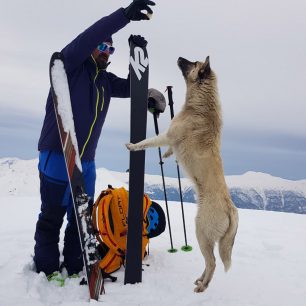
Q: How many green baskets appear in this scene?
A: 2